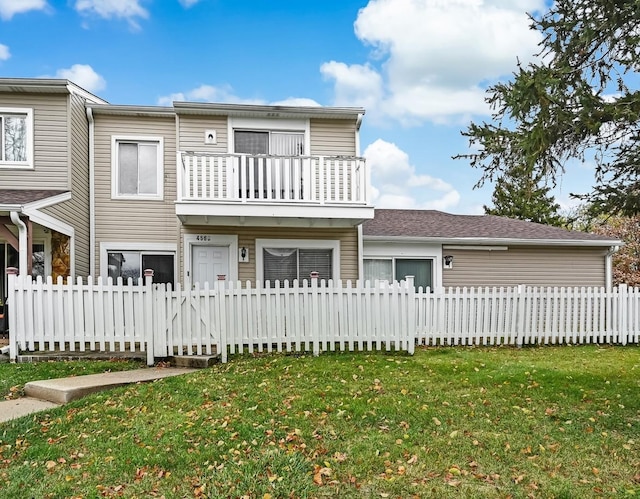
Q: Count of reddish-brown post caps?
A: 4